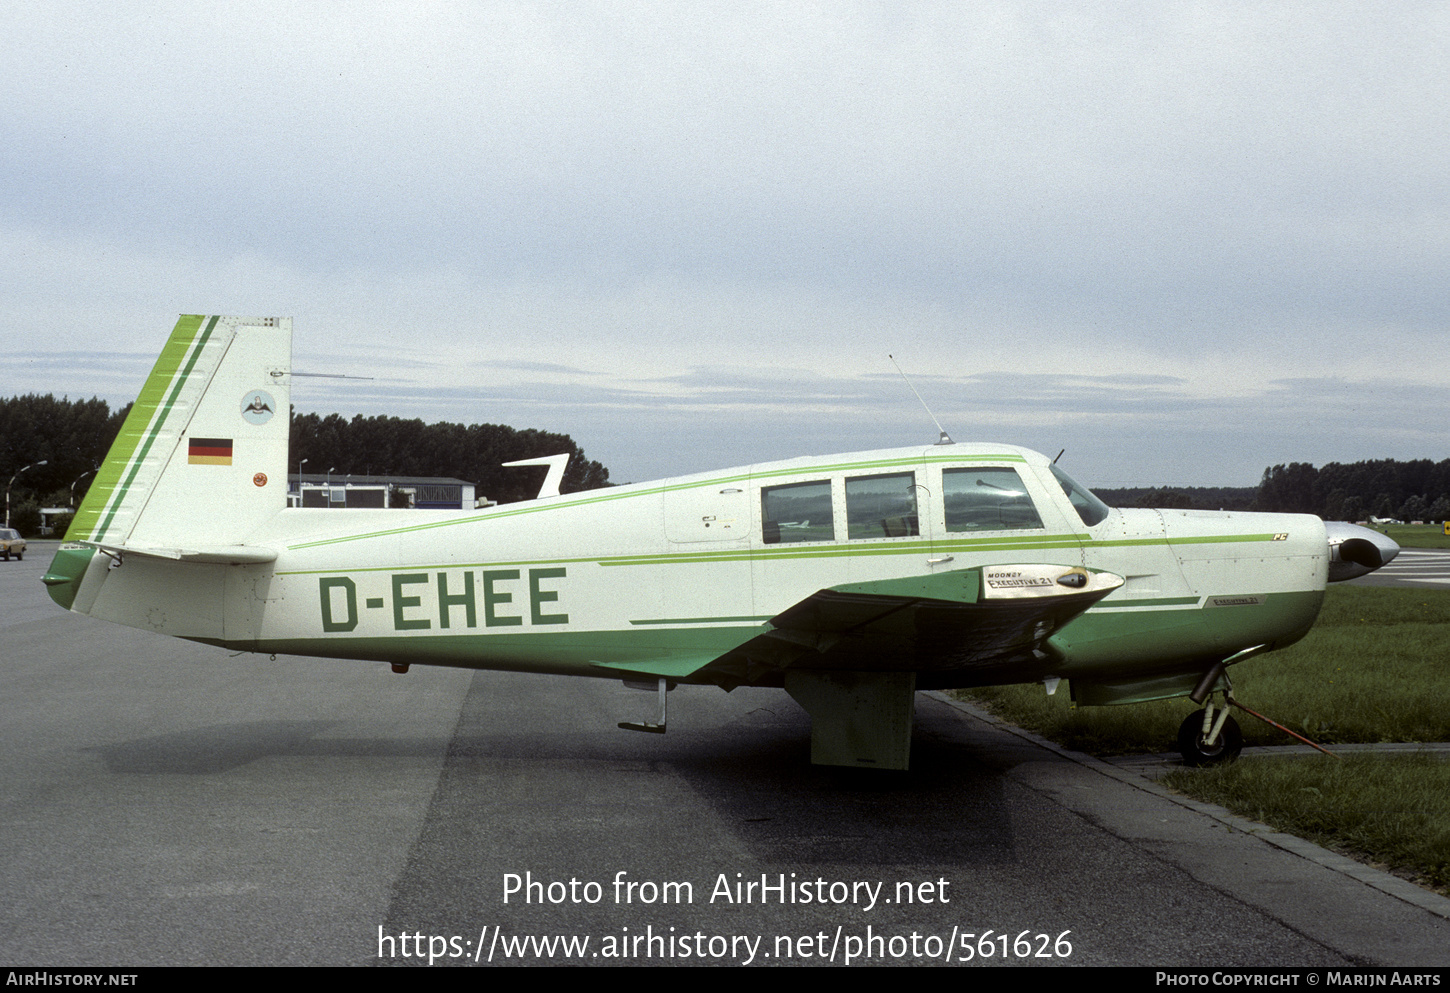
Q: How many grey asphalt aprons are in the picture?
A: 1